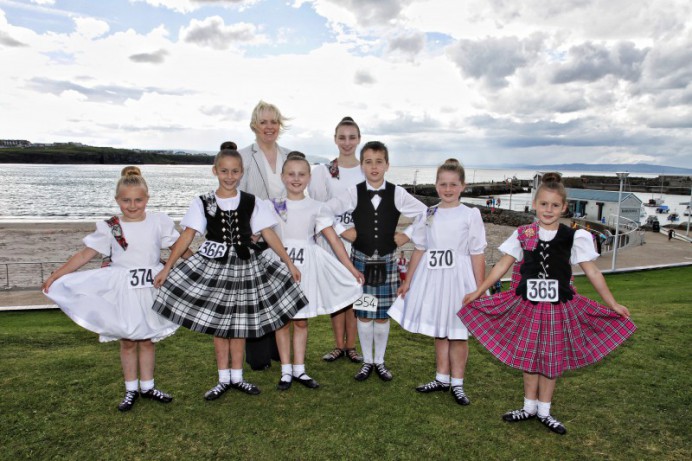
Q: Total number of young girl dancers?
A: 6